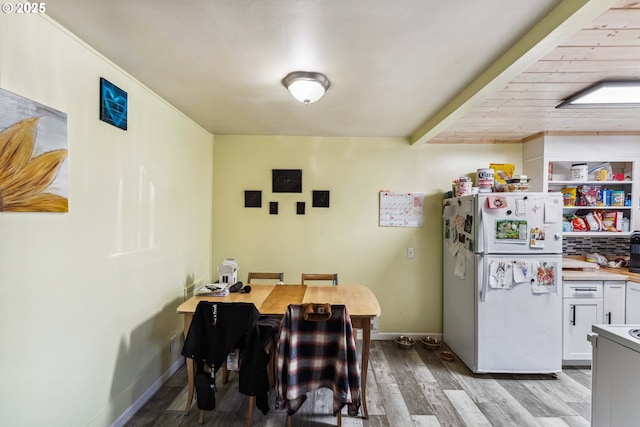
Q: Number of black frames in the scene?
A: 5